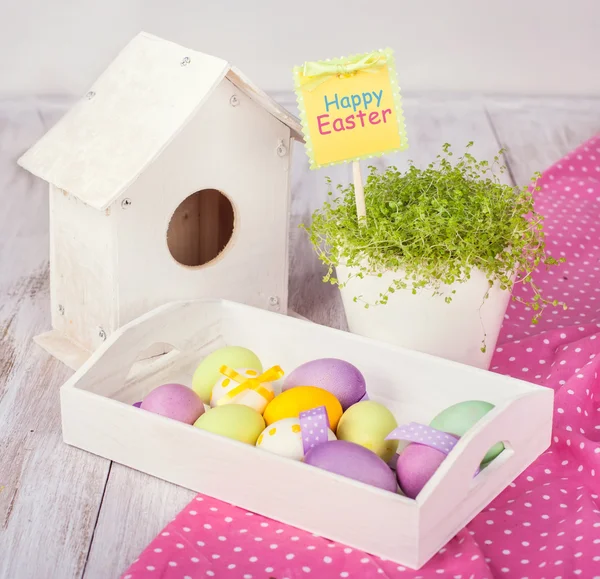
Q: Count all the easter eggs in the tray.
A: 11